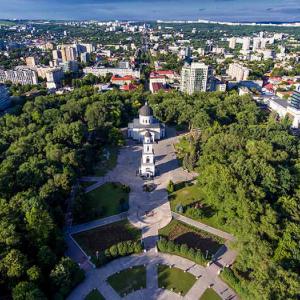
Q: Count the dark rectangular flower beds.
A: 2